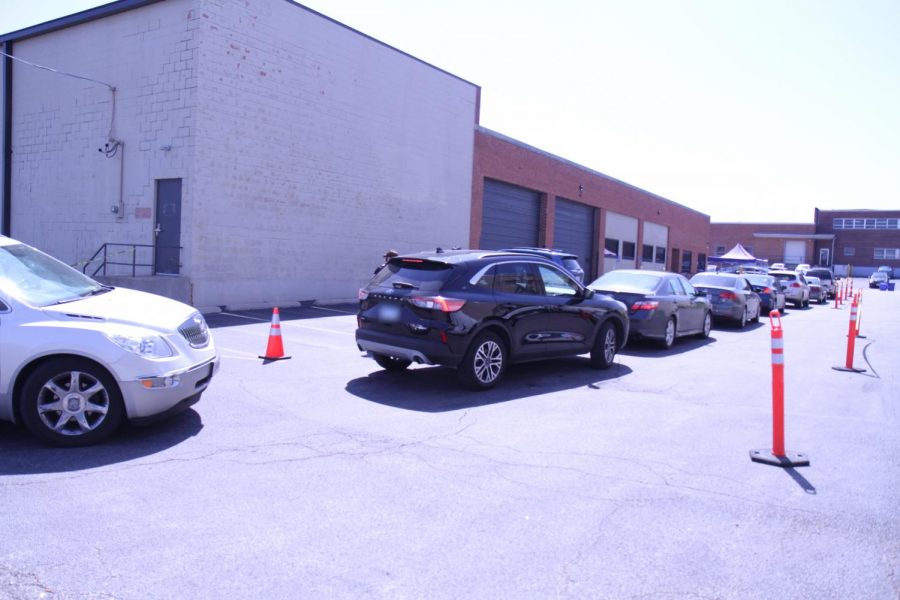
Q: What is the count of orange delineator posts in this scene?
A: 7